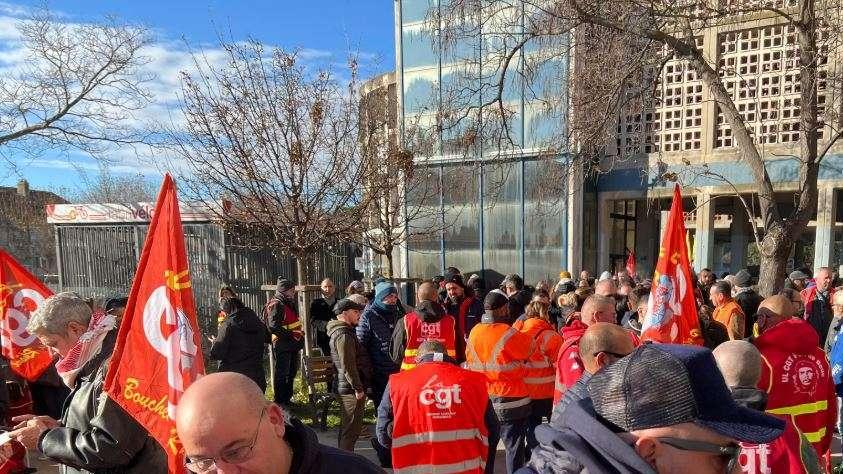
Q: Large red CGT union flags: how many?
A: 3